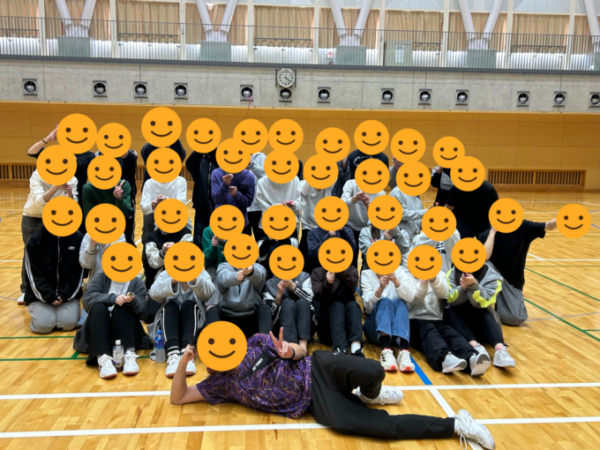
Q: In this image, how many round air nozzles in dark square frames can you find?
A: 13